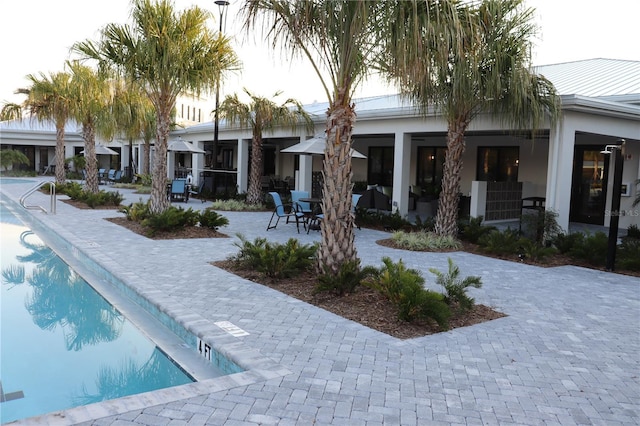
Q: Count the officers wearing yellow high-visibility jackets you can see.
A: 0